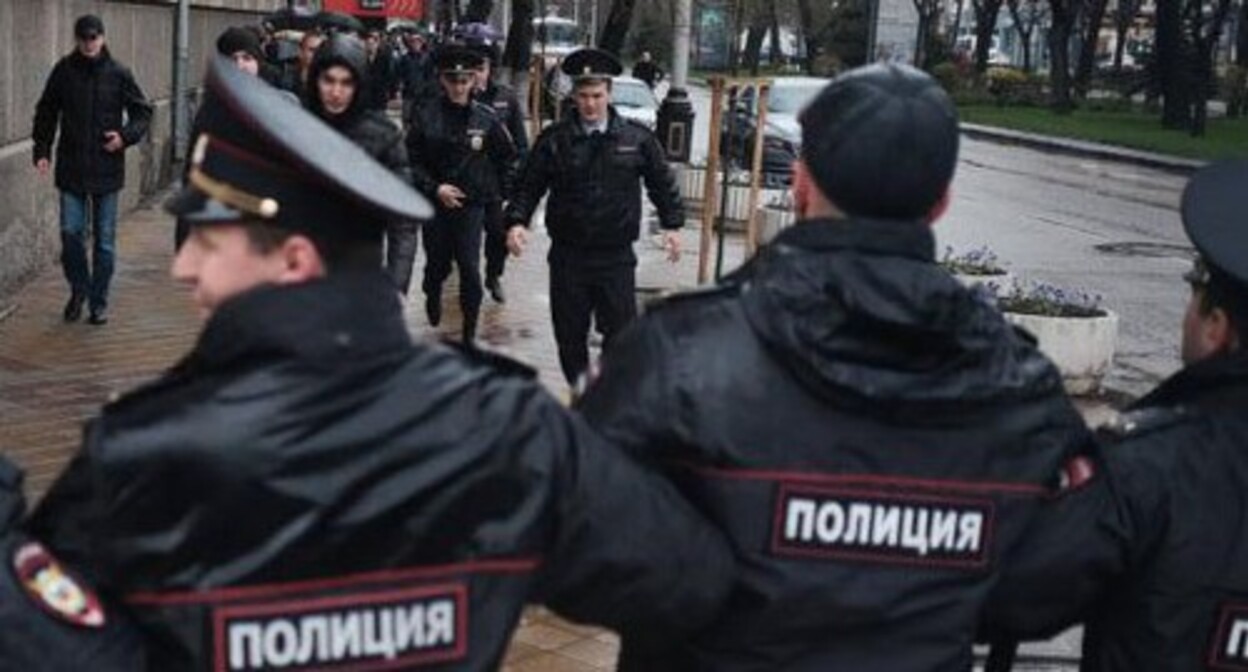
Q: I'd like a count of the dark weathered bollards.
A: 1